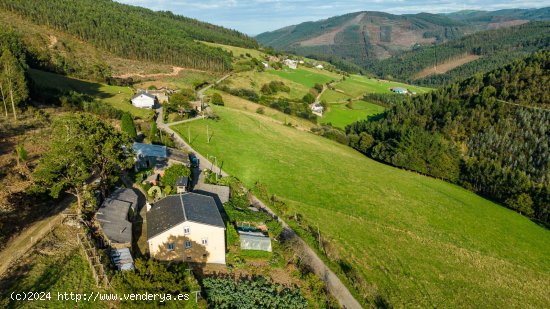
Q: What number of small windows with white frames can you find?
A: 4